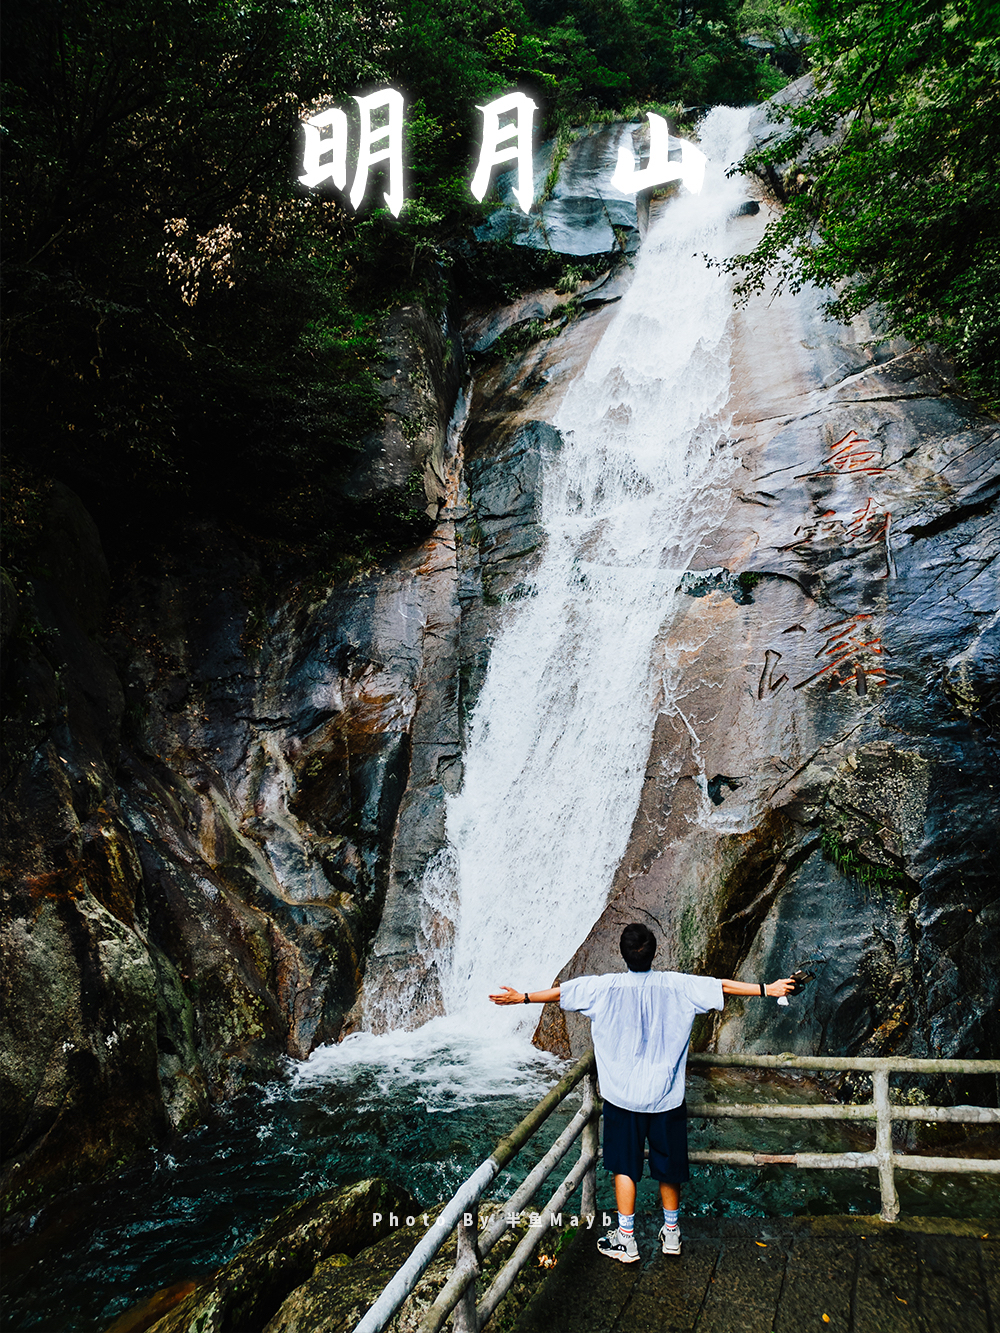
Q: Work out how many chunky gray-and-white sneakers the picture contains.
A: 2